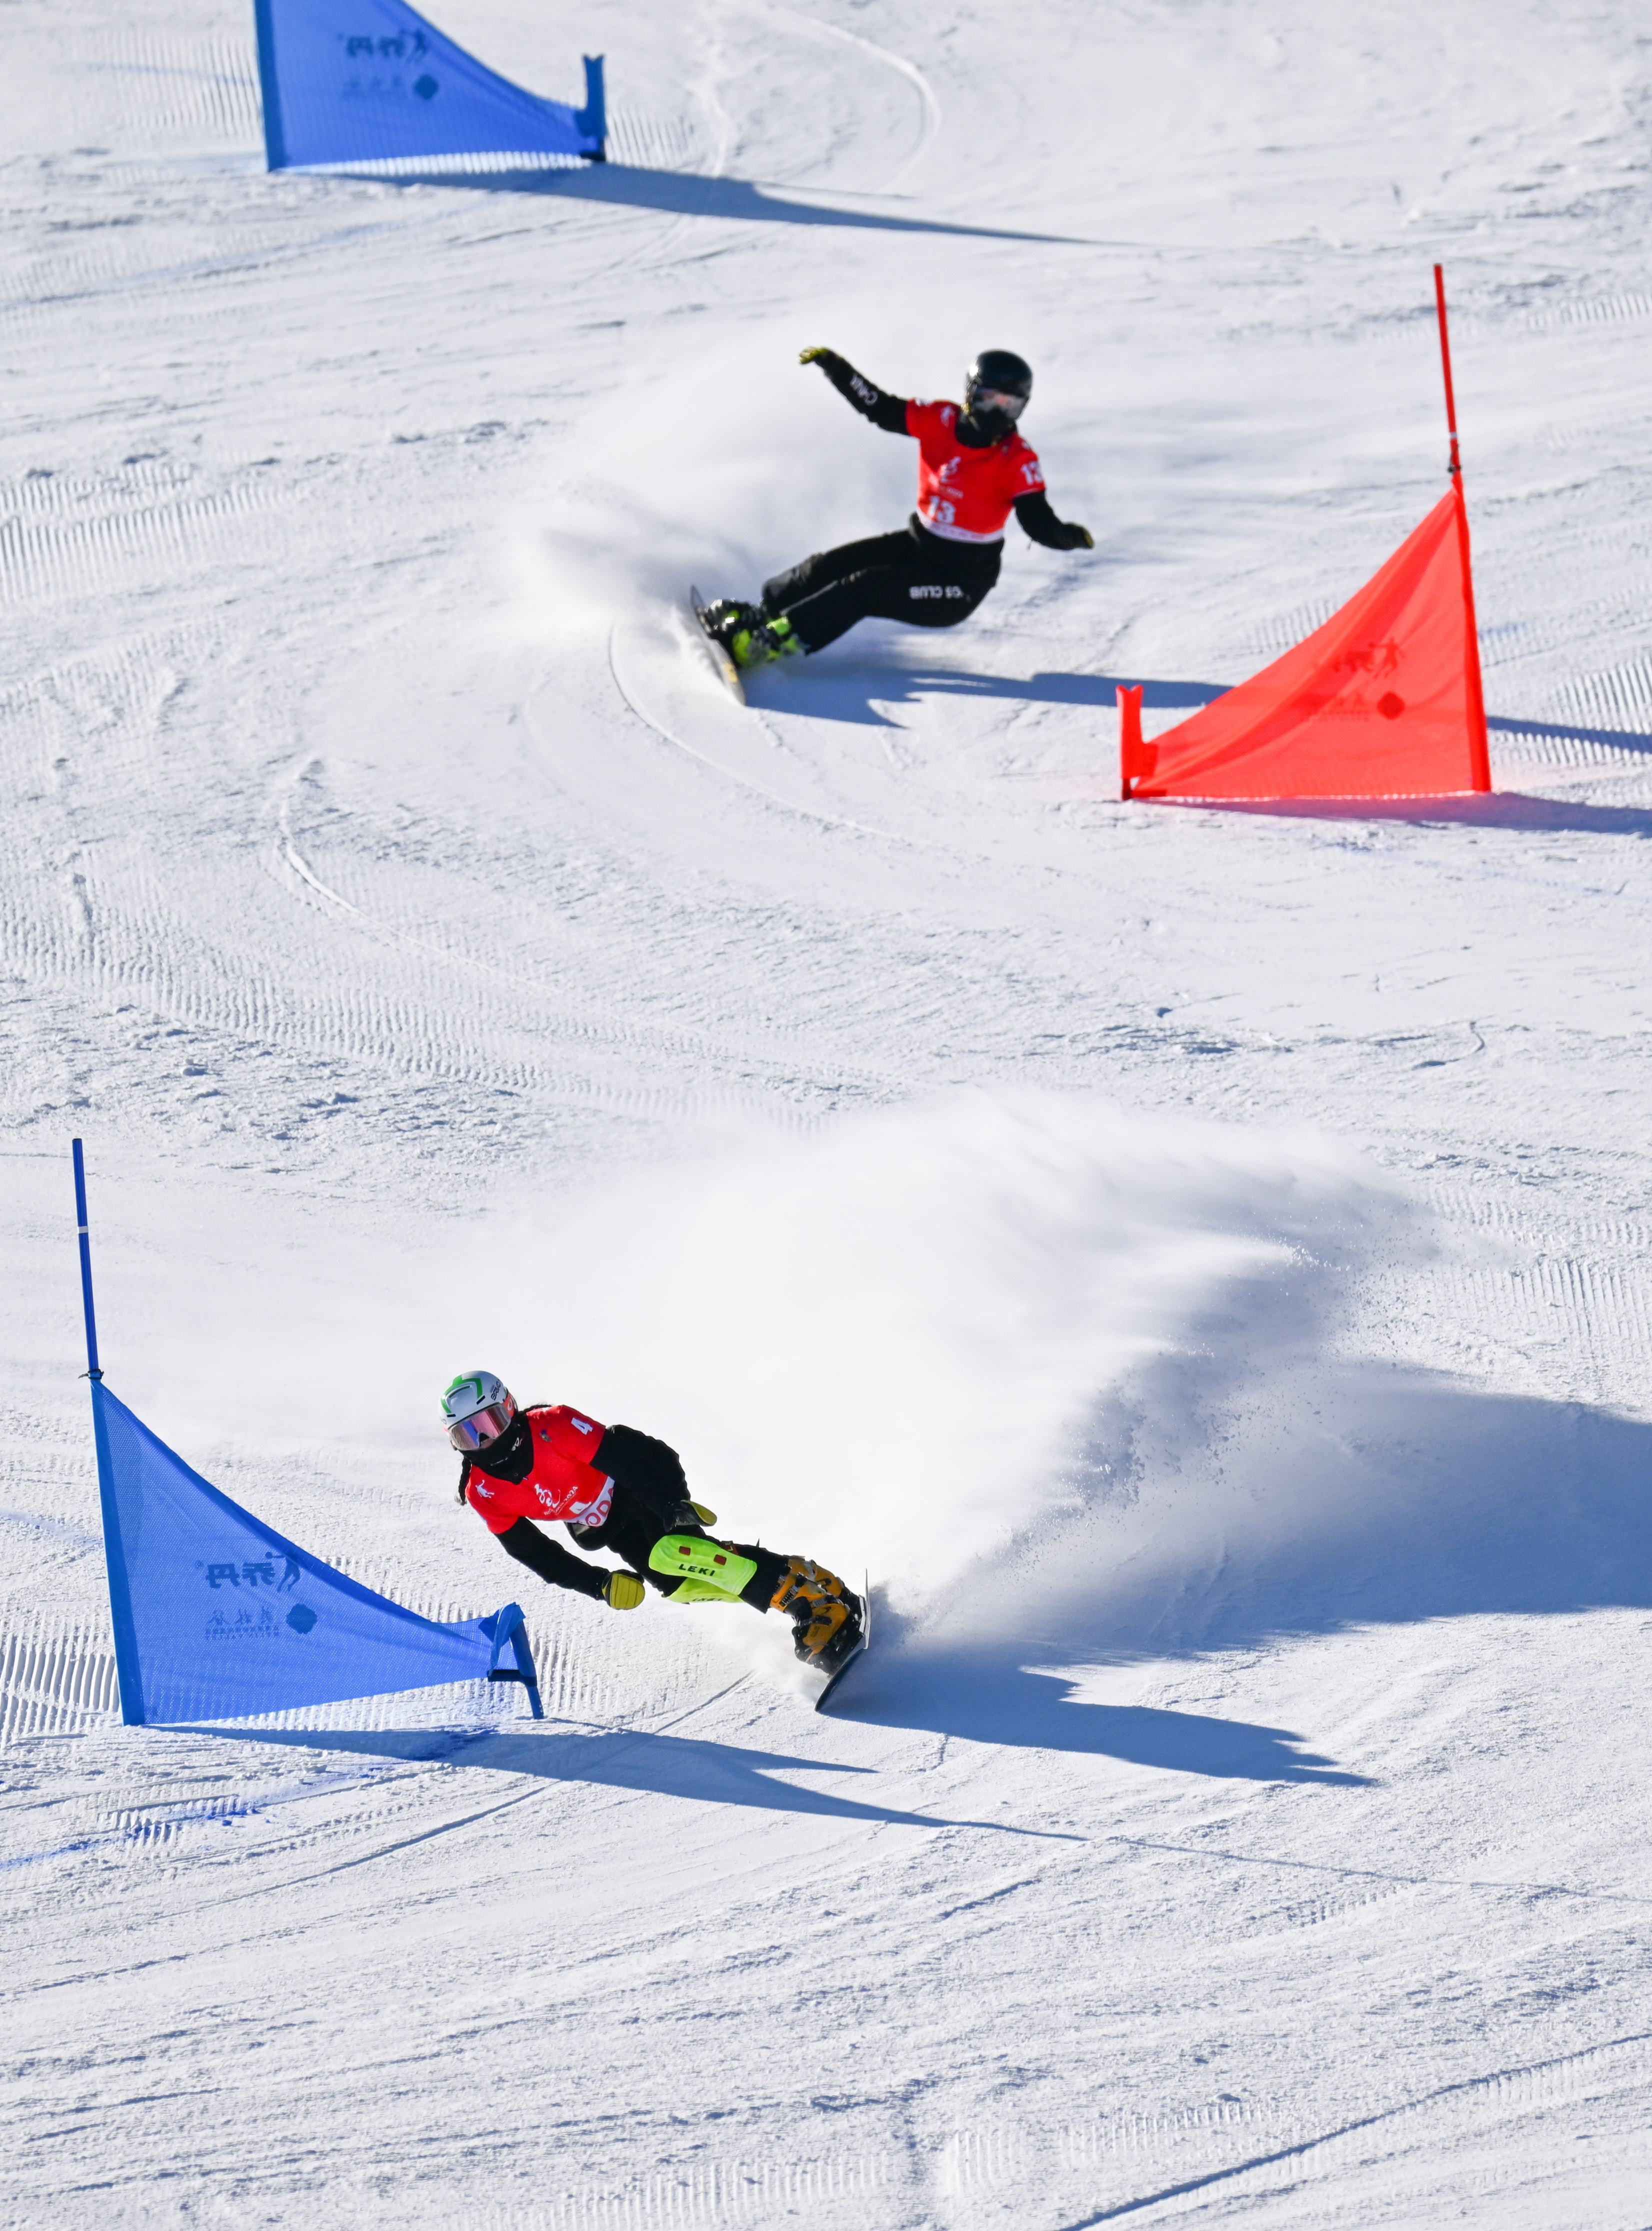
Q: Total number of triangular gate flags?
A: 3